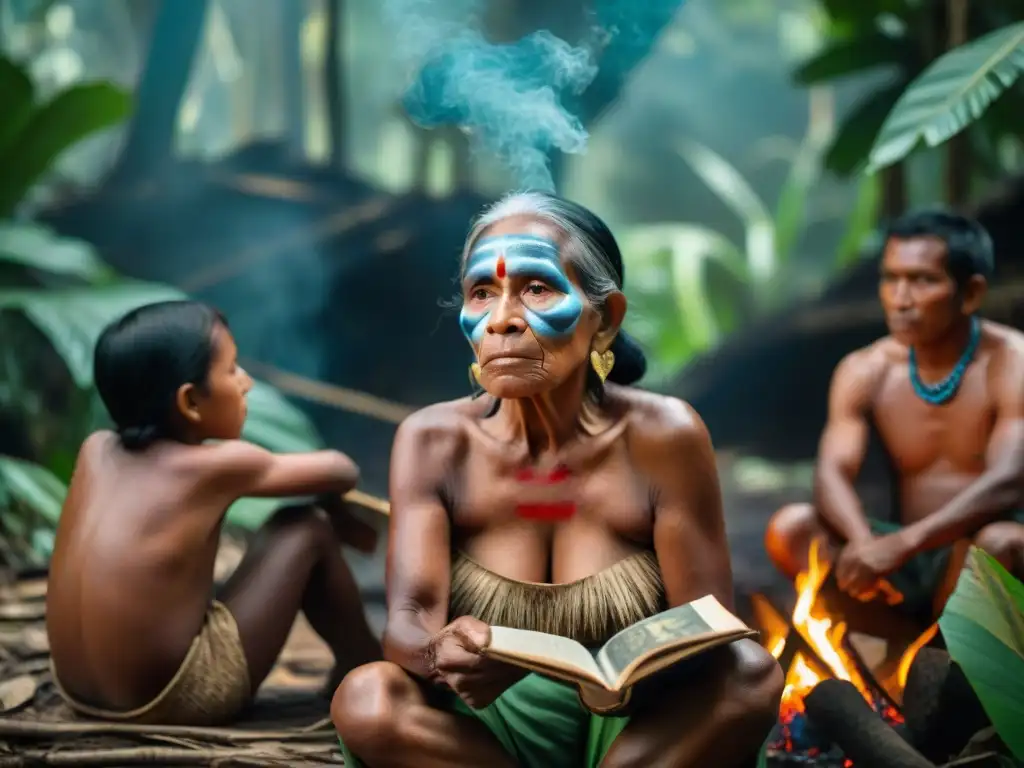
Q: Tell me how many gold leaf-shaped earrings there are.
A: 2